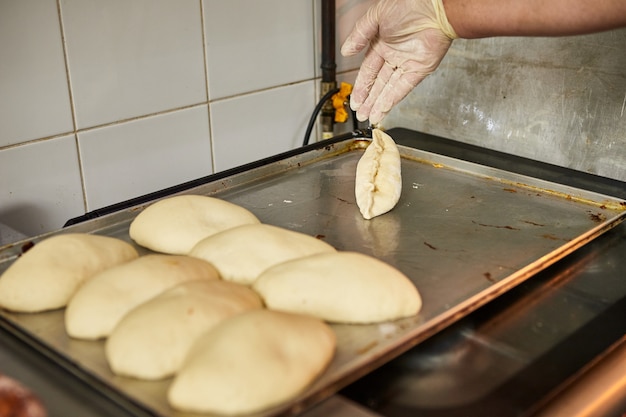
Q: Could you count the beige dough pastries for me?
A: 8